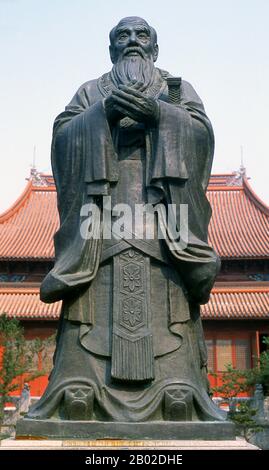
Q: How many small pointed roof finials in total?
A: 2